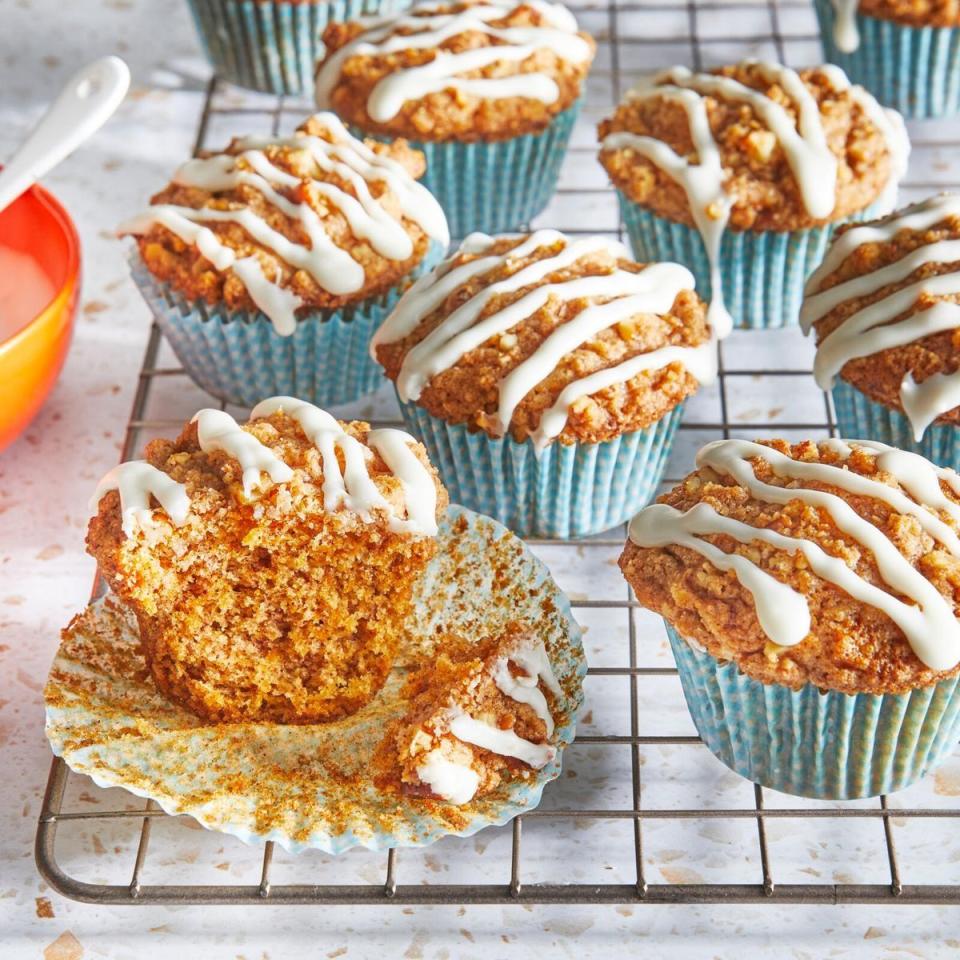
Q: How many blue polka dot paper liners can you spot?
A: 9